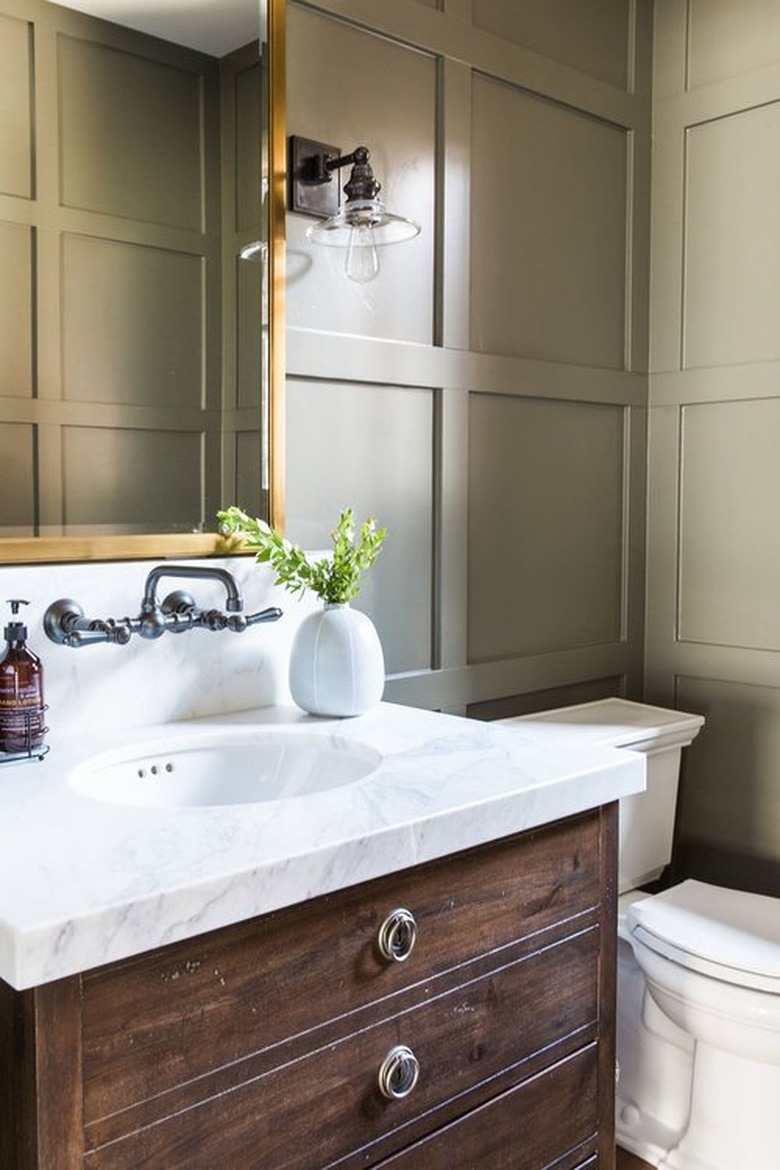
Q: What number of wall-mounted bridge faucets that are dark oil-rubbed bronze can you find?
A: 1